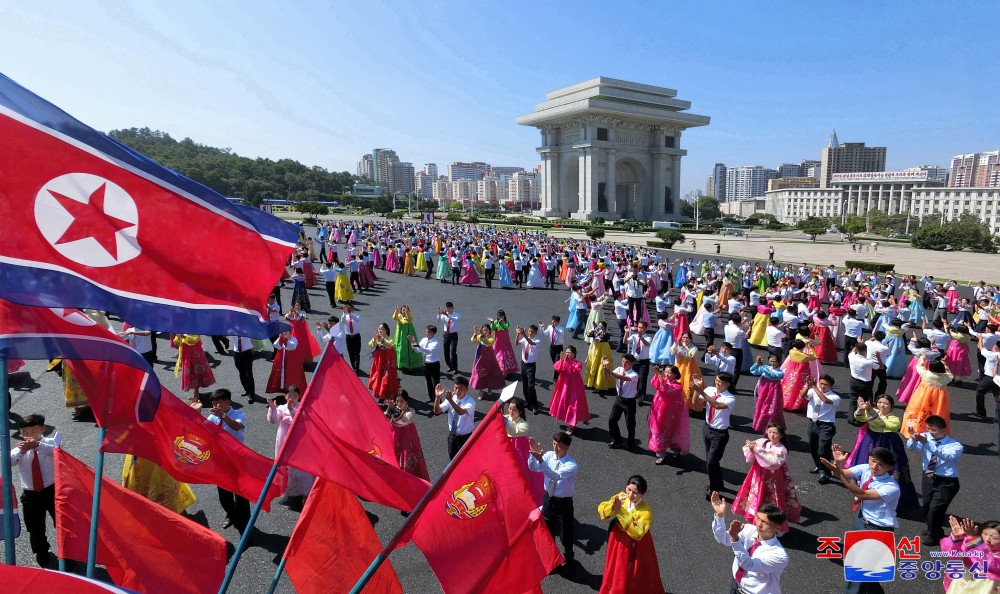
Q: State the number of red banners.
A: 5